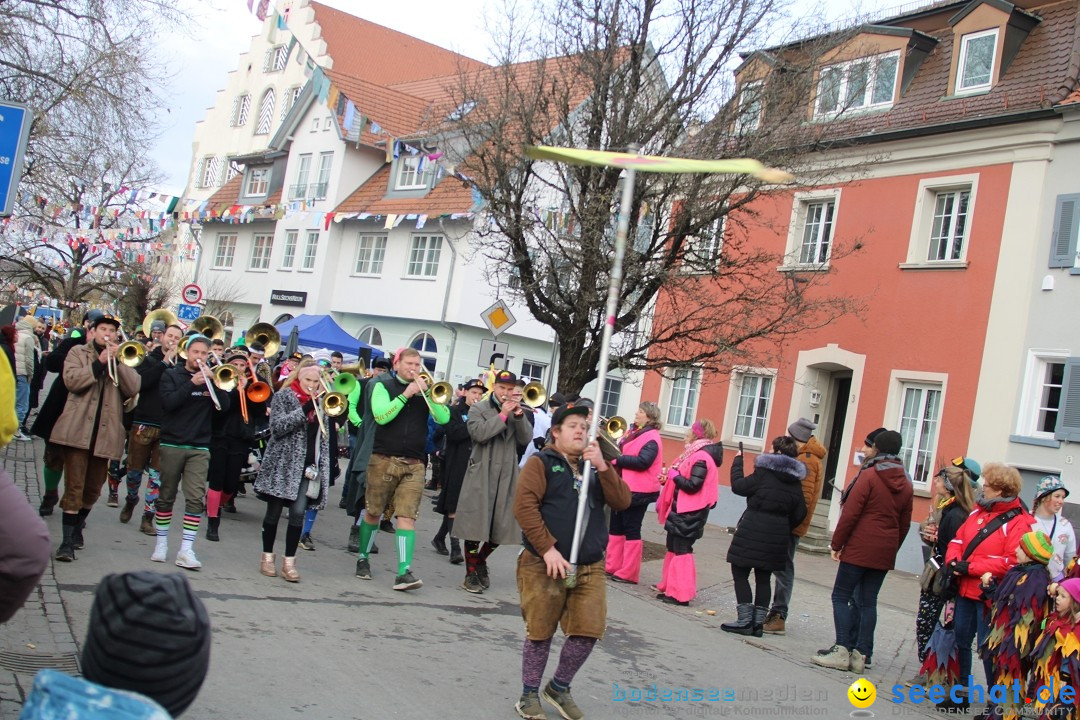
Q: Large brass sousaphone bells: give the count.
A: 3